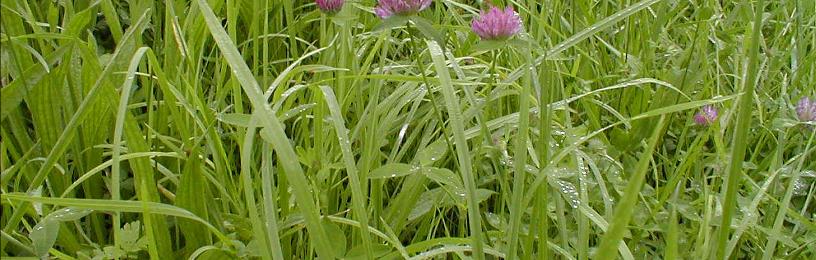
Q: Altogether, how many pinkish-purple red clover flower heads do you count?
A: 5